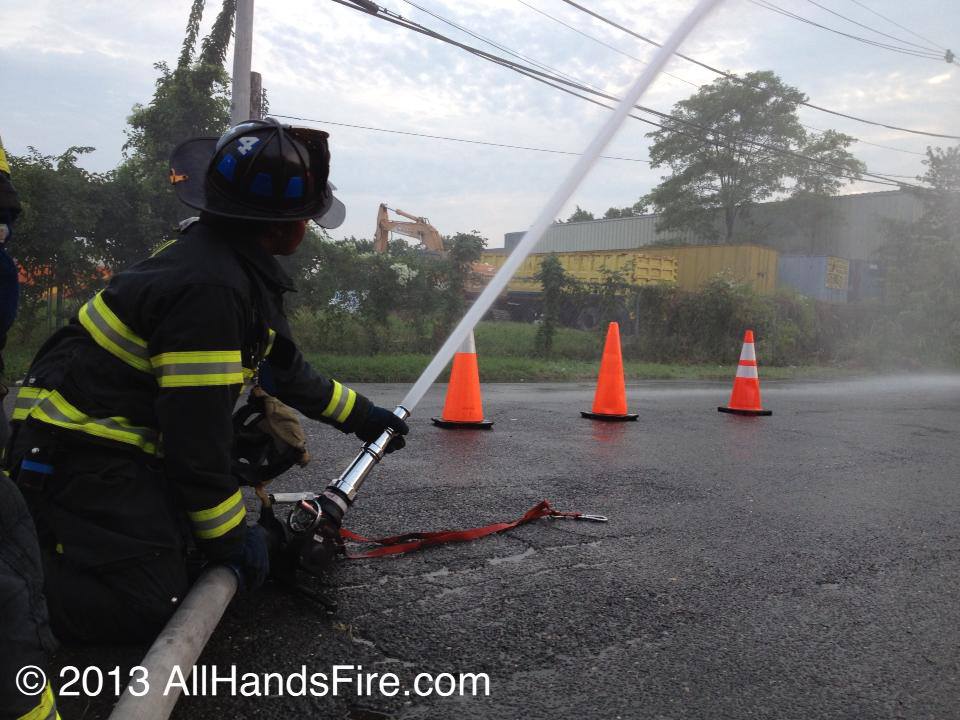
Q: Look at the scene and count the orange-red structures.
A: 3